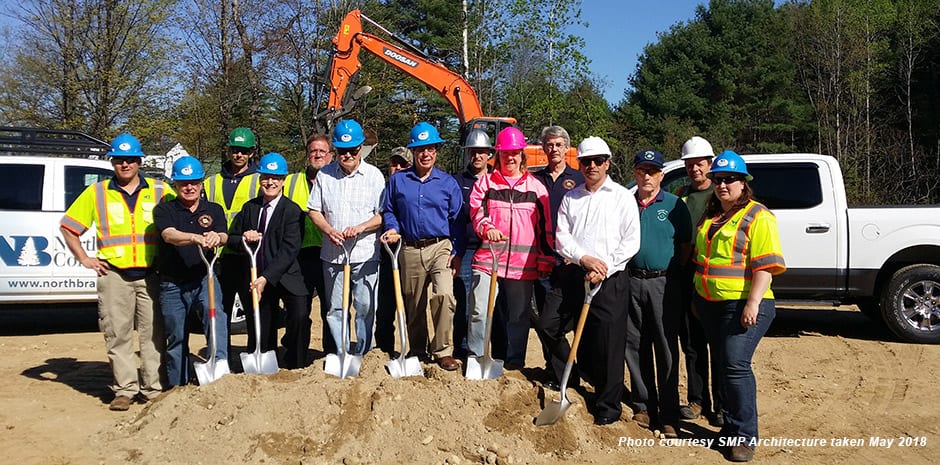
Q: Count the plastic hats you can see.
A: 11